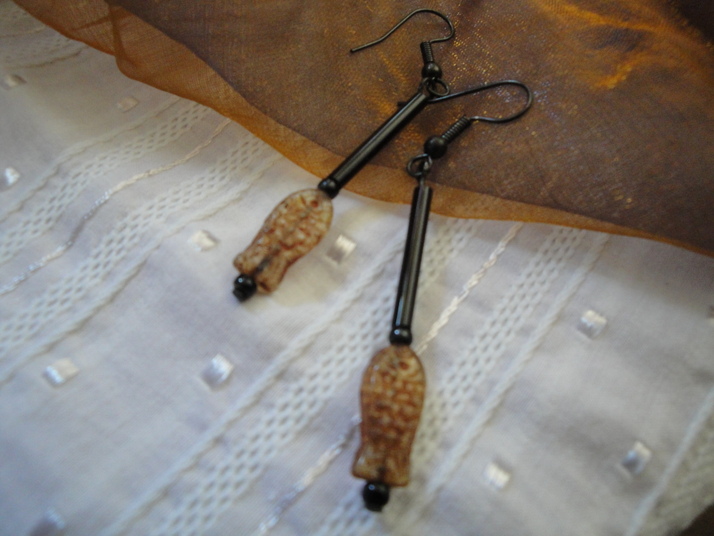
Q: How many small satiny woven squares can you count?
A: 11